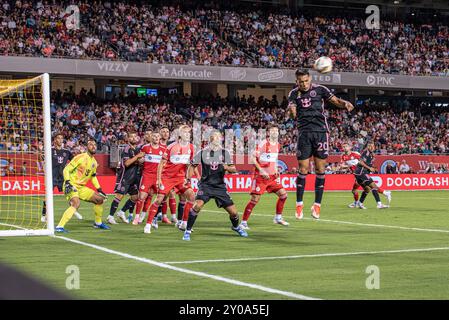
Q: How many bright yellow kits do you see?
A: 1